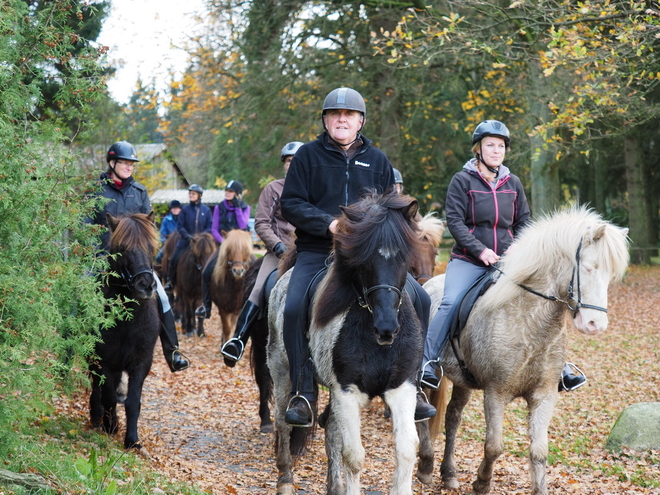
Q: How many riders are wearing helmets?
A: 8